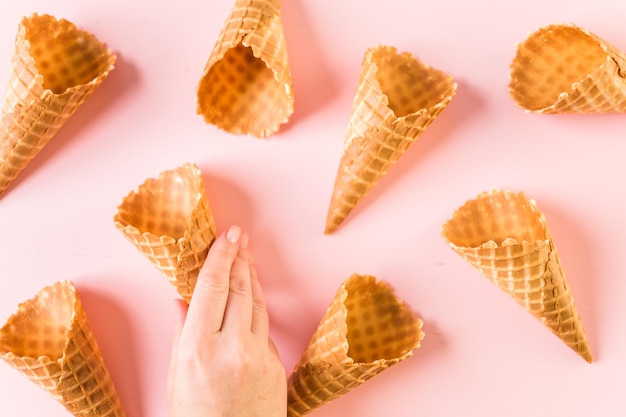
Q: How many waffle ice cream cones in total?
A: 8